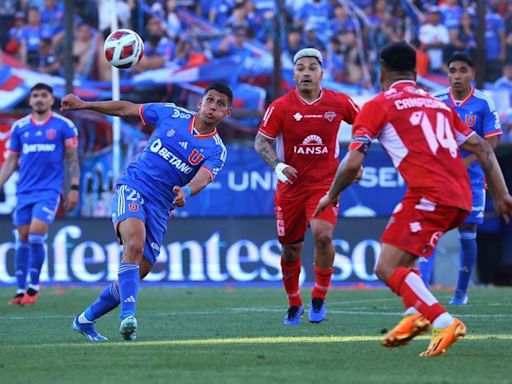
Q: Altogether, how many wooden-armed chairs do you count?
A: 0